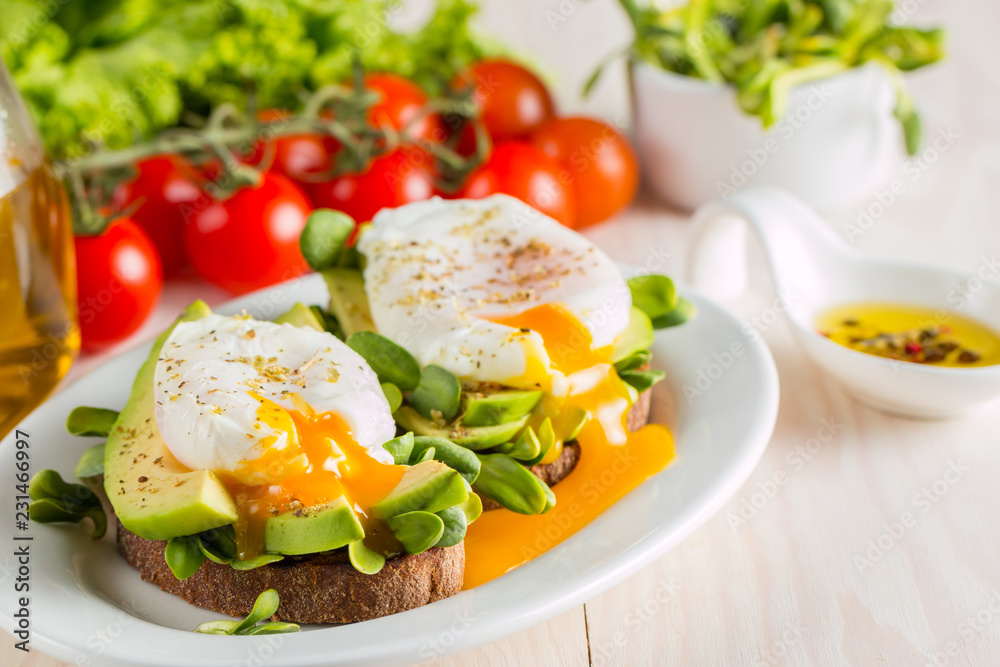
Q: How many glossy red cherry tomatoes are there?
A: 9